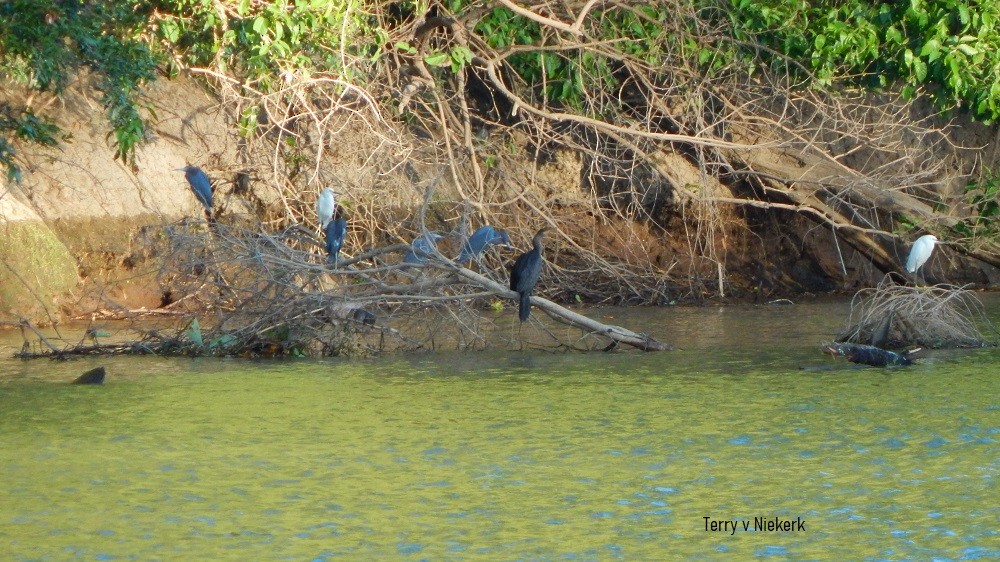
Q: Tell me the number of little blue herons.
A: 4